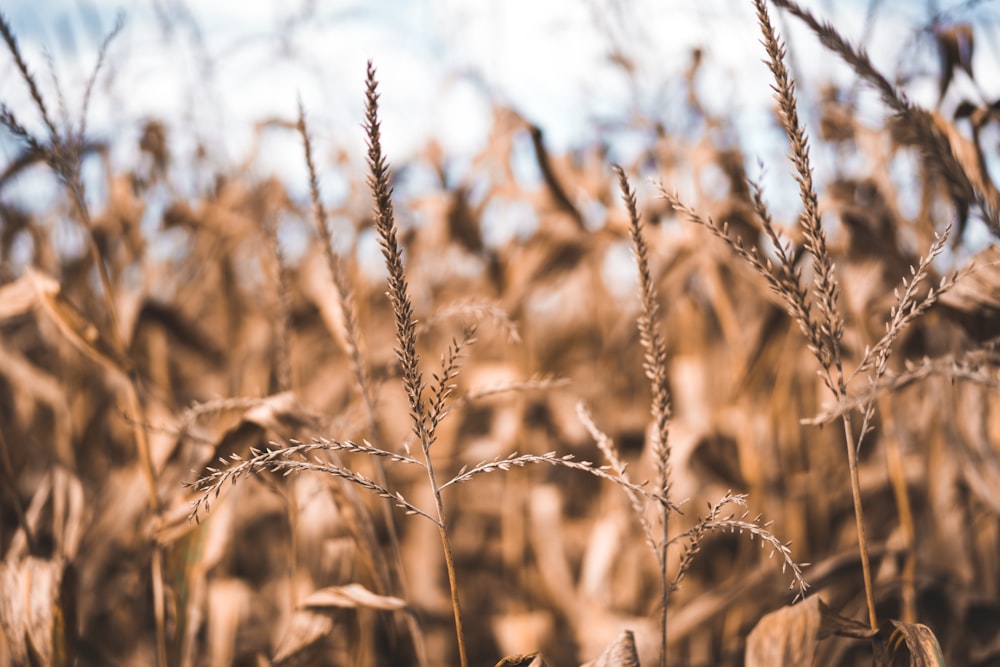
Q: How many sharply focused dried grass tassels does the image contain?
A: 3